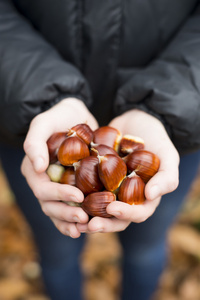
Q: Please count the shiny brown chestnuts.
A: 12